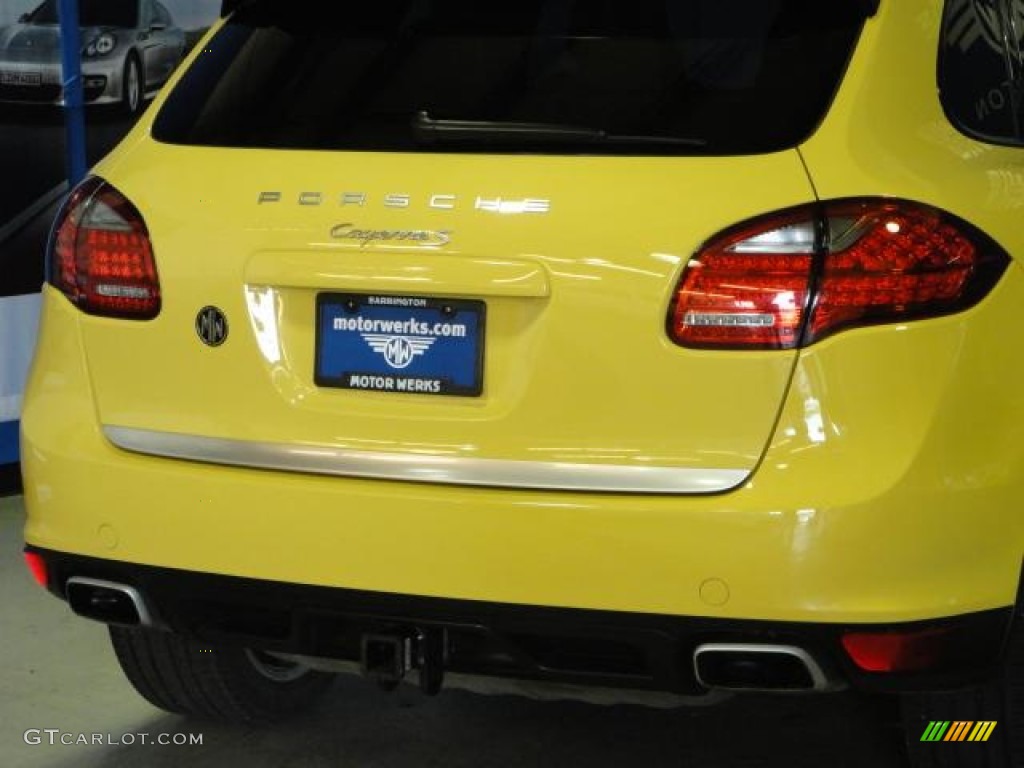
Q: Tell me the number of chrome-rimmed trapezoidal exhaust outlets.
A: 2